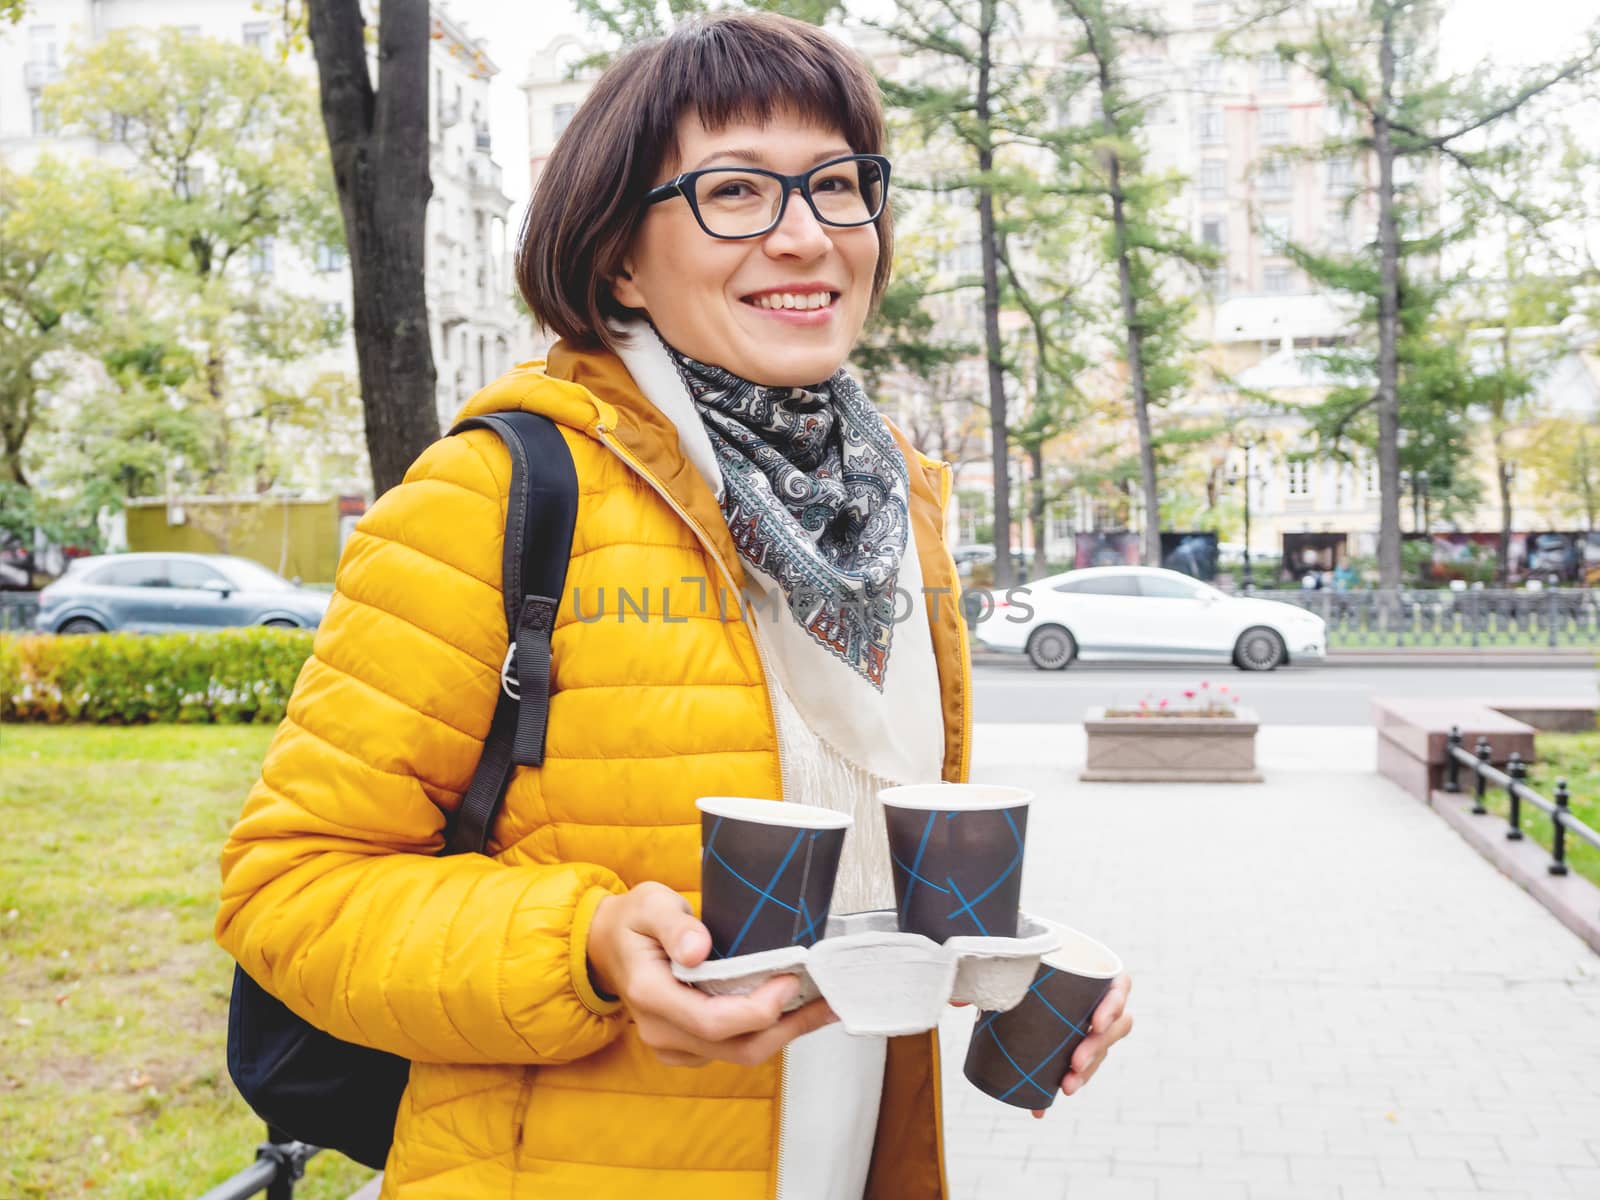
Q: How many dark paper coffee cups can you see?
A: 3